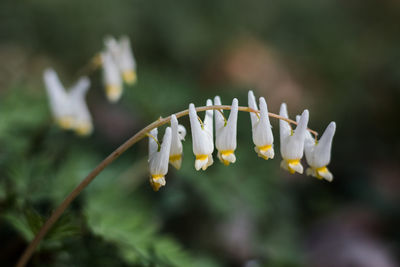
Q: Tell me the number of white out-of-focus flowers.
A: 4